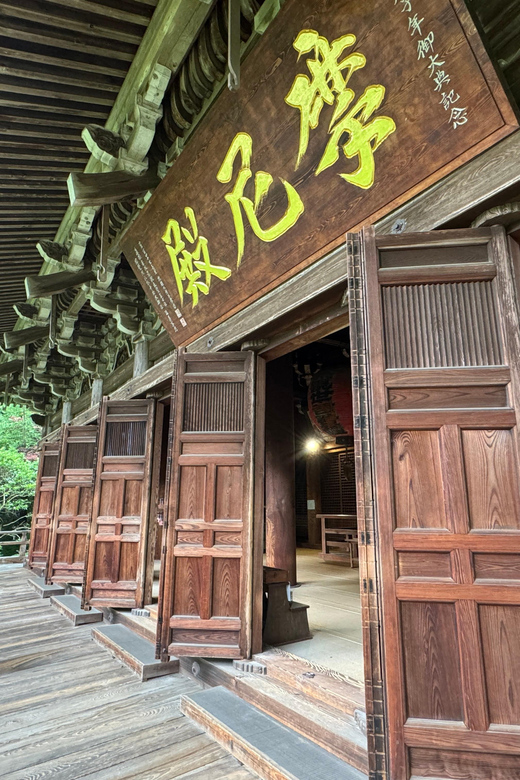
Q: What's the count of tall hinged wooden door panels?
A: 5